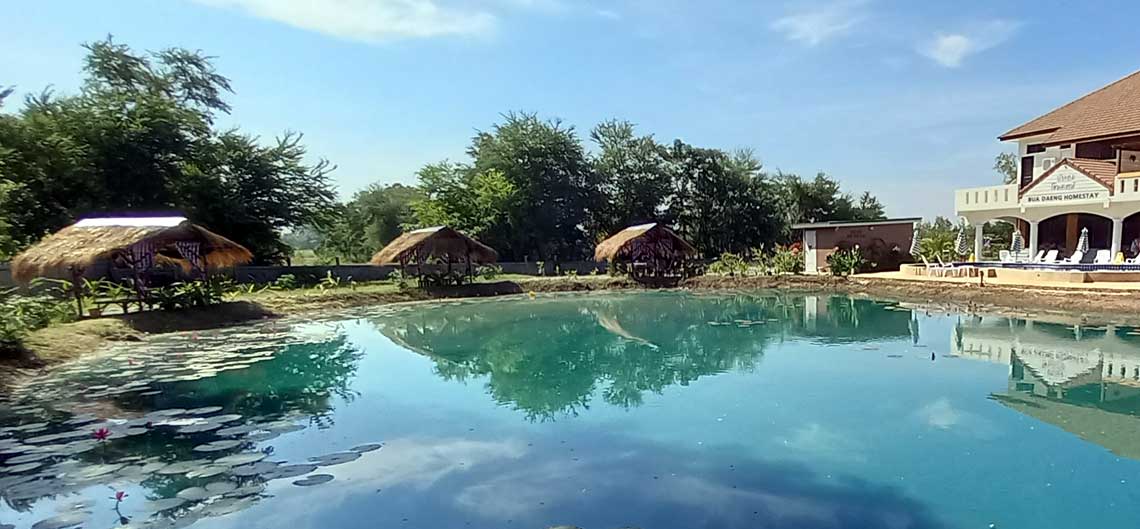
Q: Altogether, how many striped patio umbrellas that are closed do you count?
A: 4